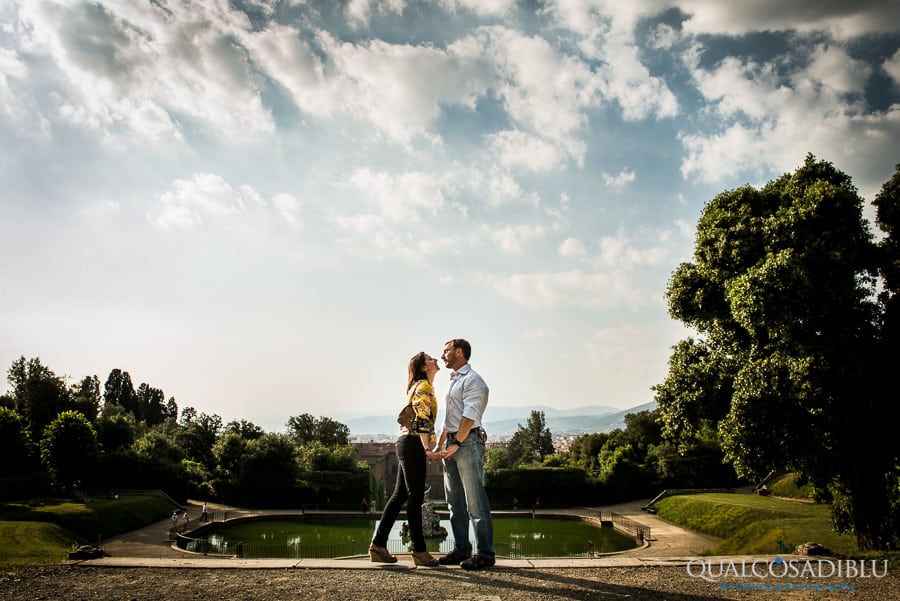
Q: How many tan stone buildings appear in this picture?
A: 1